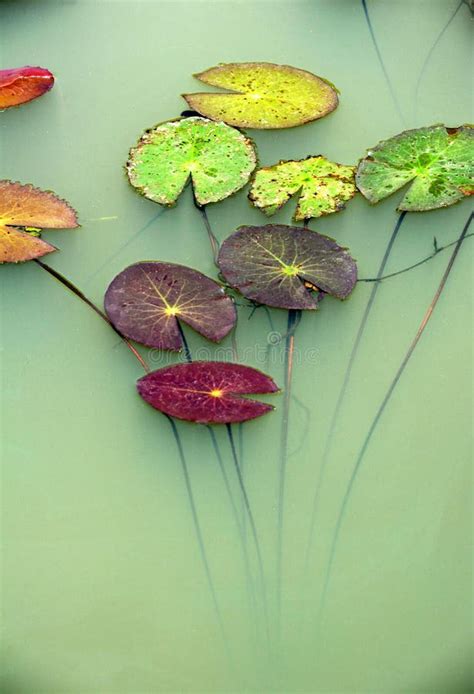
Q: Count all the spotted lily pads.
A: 4